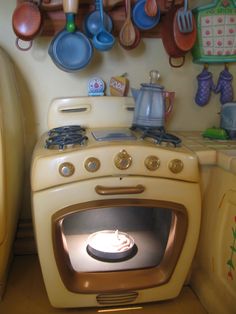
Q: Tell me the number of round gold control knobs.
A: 5